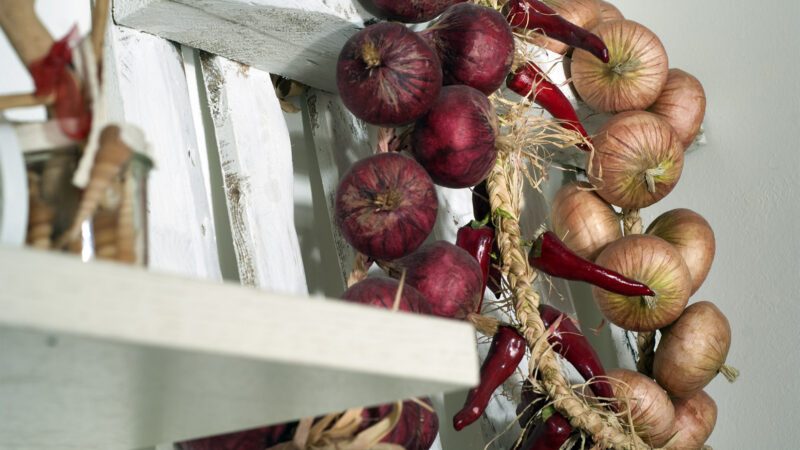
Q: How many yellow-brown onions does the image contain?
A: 11